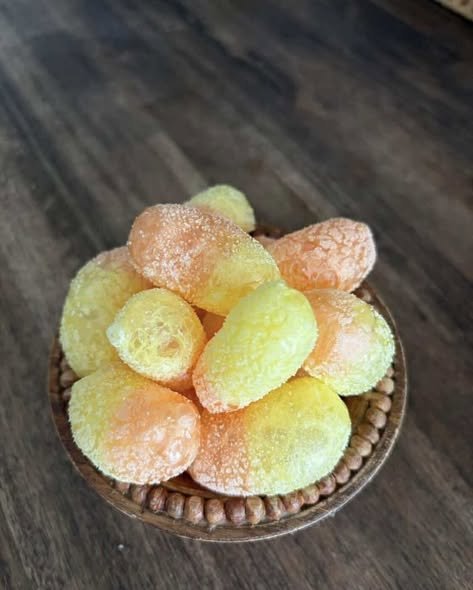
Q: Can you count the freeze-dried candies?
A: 9